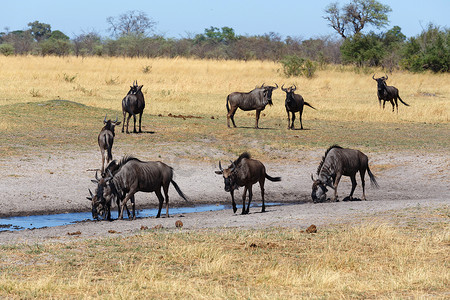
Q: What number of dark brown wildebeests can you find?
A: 9